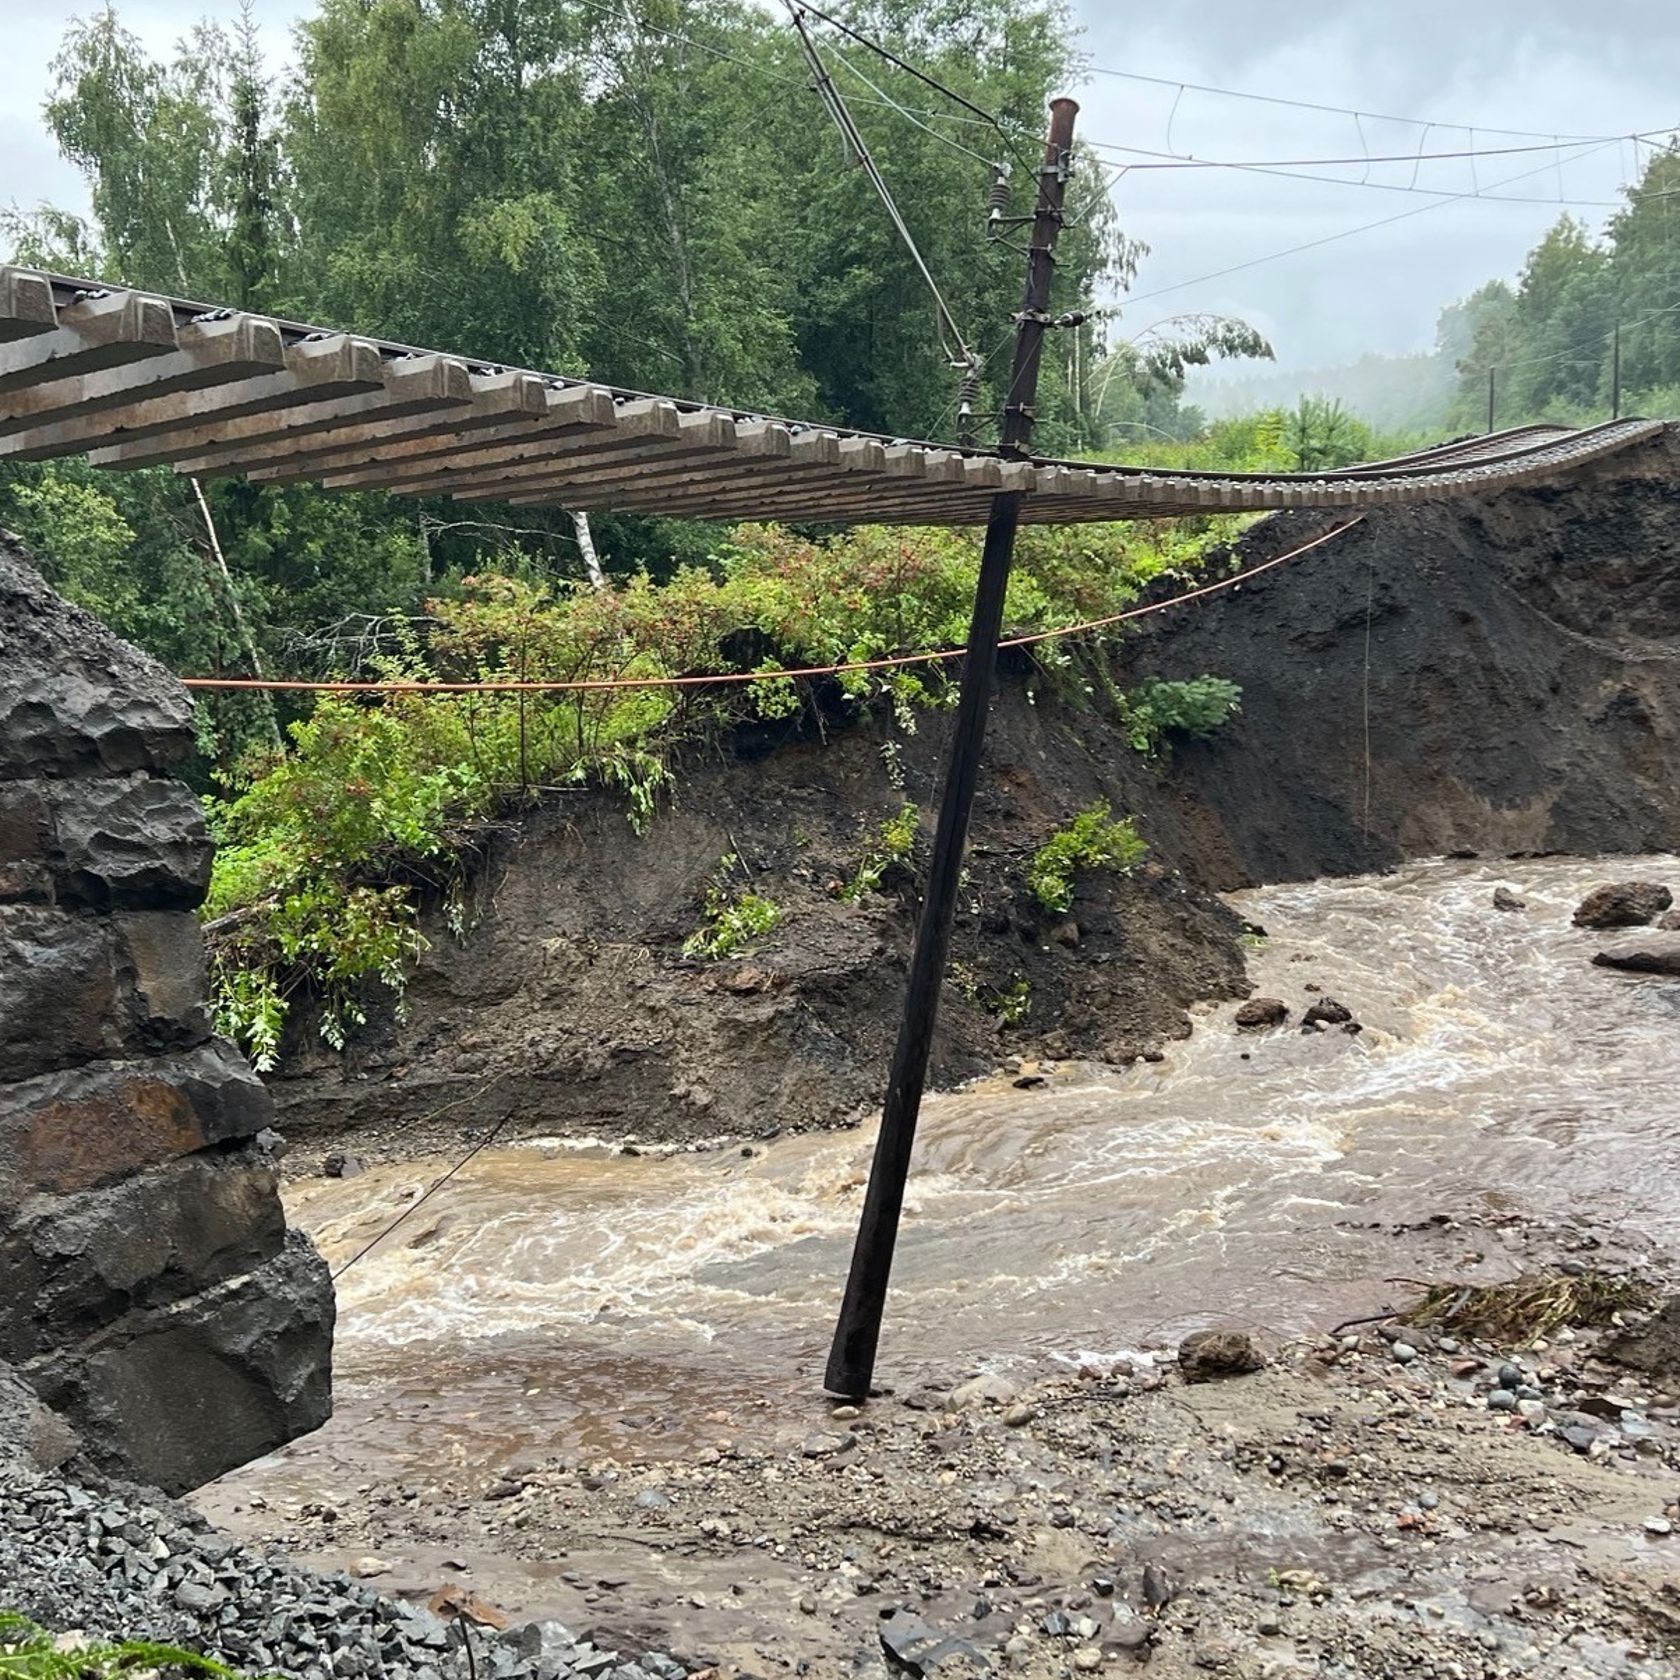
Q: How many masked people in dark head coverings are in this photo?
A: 0